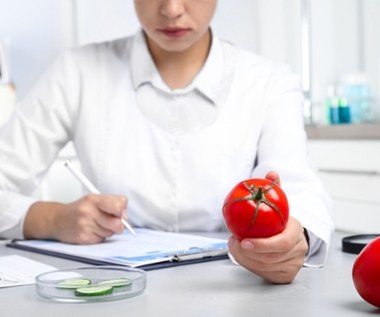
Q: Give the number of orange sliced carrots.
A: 0